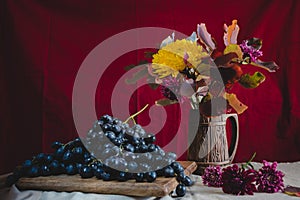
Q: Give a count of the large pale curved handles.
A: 1